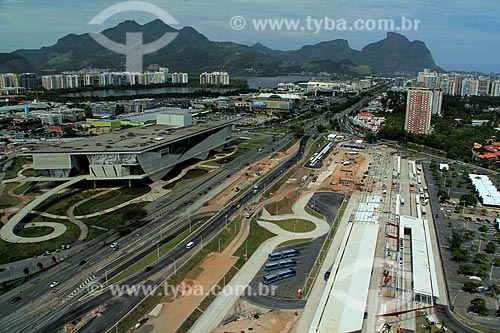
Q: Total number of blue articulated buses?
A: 3